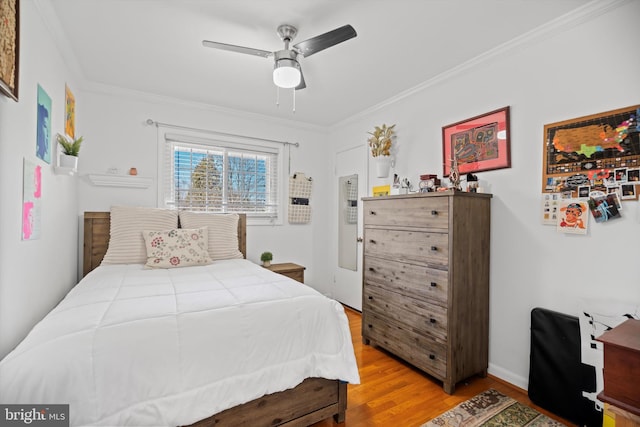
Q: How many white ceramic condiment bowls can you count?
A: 0